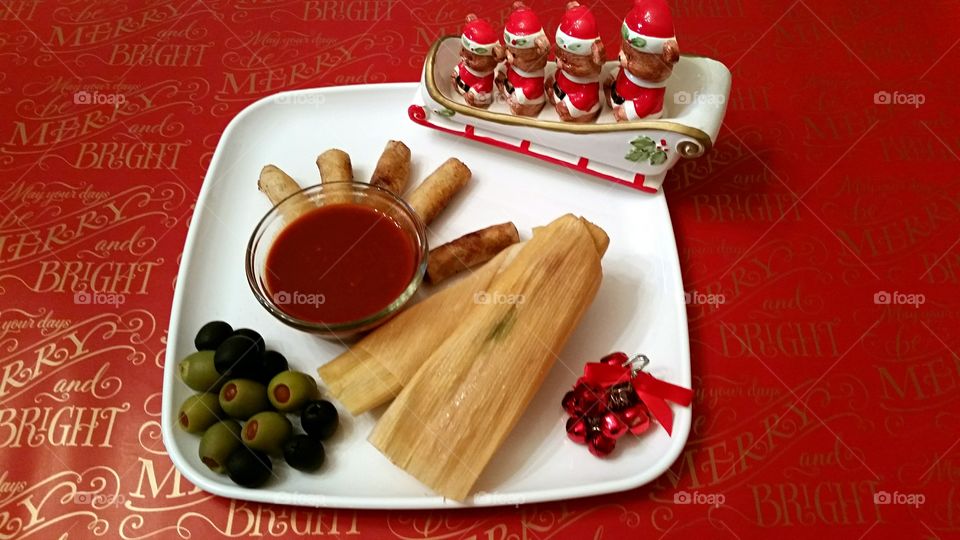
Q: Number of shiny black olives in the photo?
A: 7